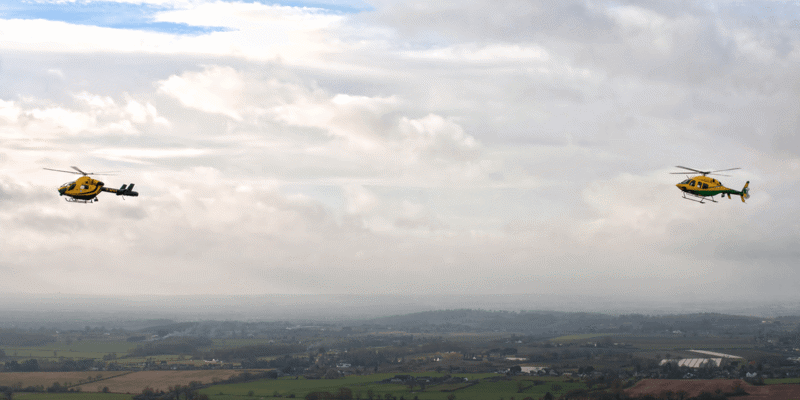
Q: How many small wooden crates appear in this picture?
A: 0